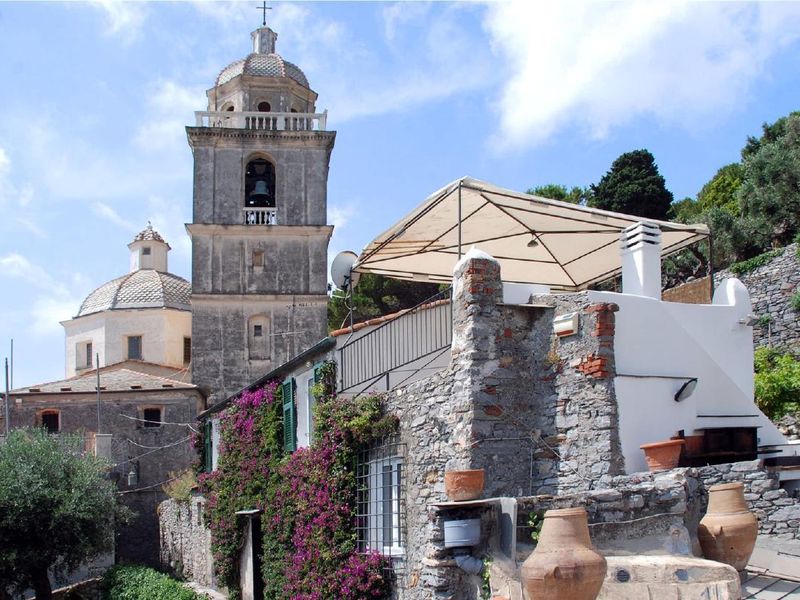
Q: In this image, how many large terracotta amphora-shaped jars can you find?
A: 2